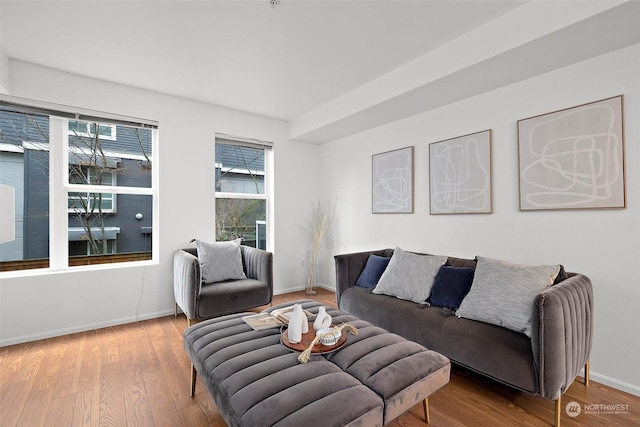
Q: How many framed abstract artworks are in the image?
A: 3